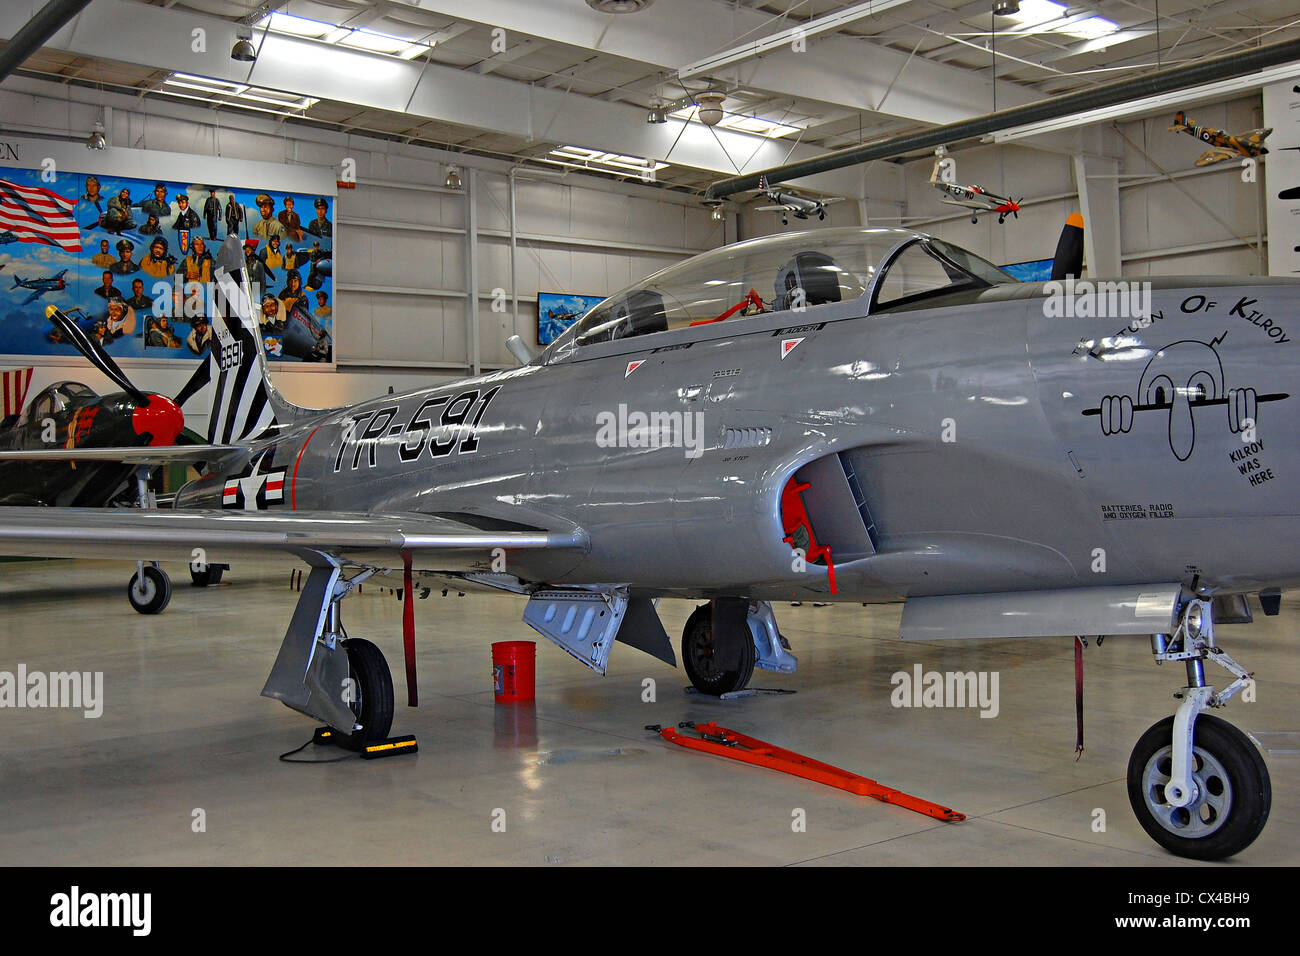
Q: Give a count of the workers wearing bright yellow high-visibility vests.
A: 0